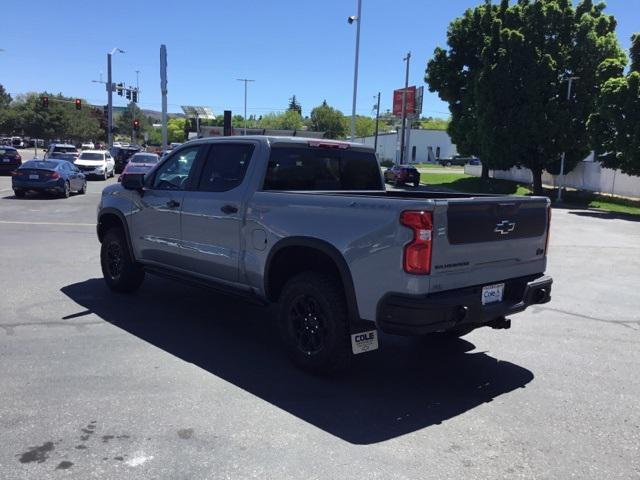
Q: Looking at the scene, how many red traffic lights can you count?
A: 3